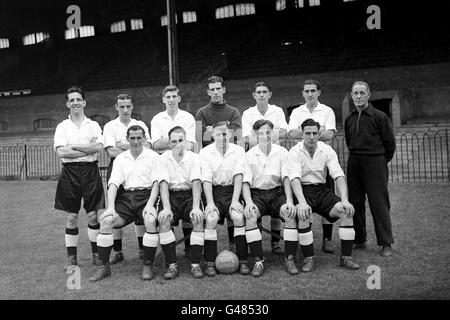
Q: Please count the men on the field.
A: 12